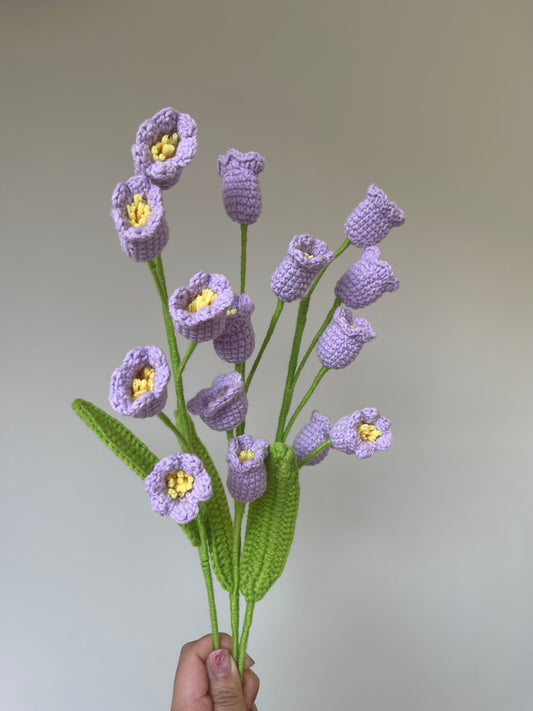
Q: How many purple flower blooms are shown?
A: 15